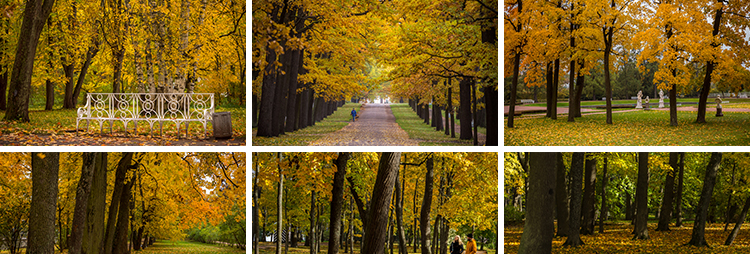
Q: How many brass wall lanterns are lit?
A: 0